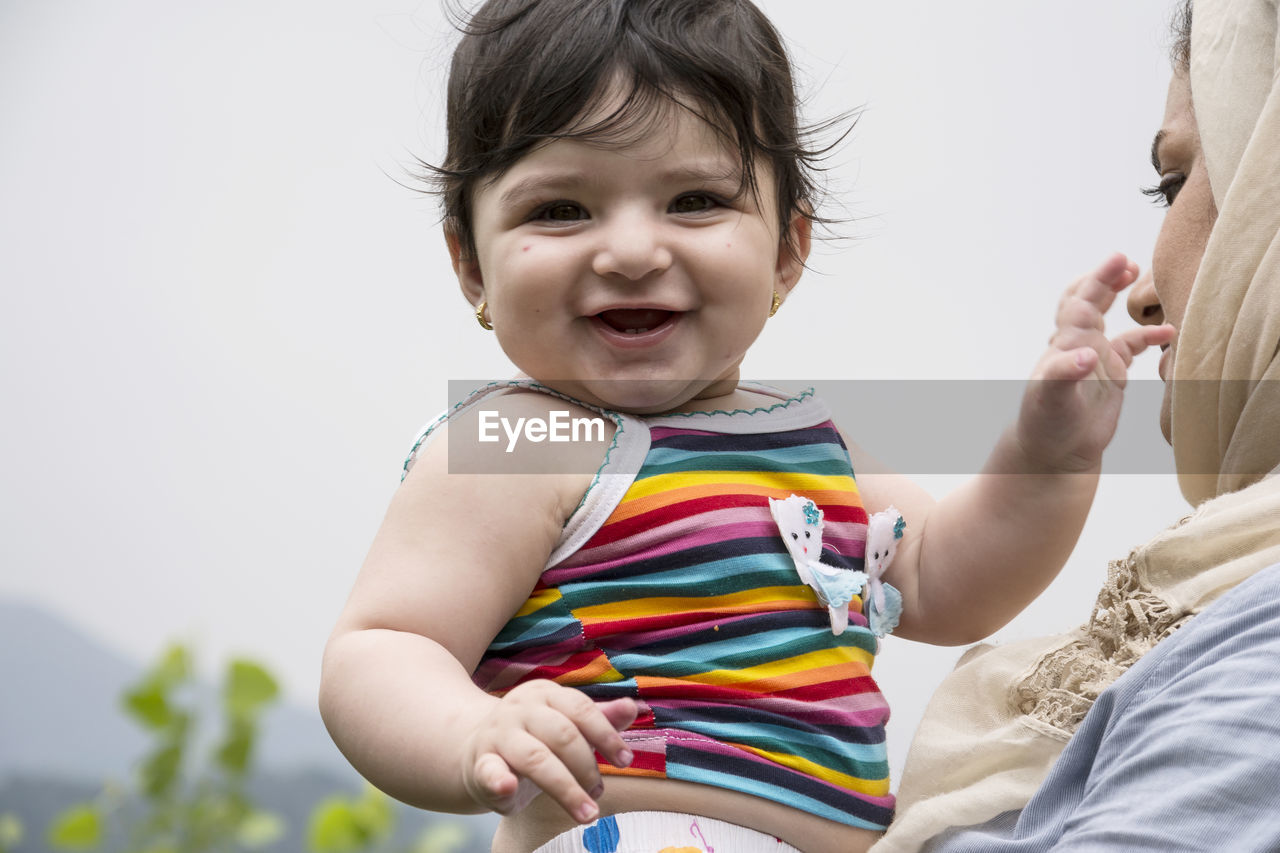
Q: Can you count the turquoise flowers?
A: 2